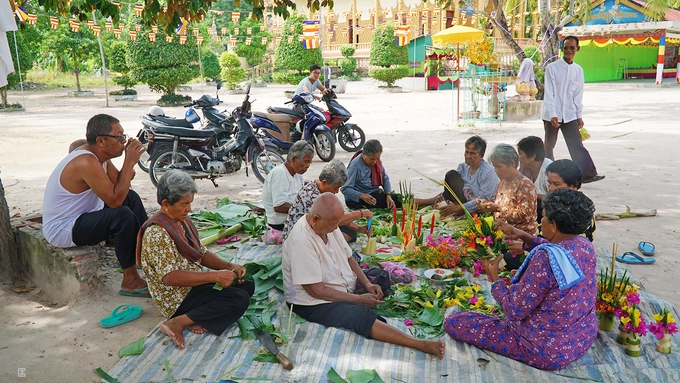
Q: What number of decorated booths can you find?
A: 2